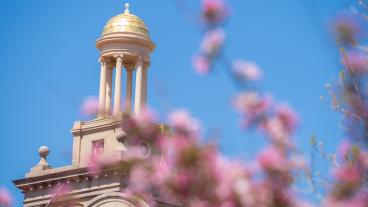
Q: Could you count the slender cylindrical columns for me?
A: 6